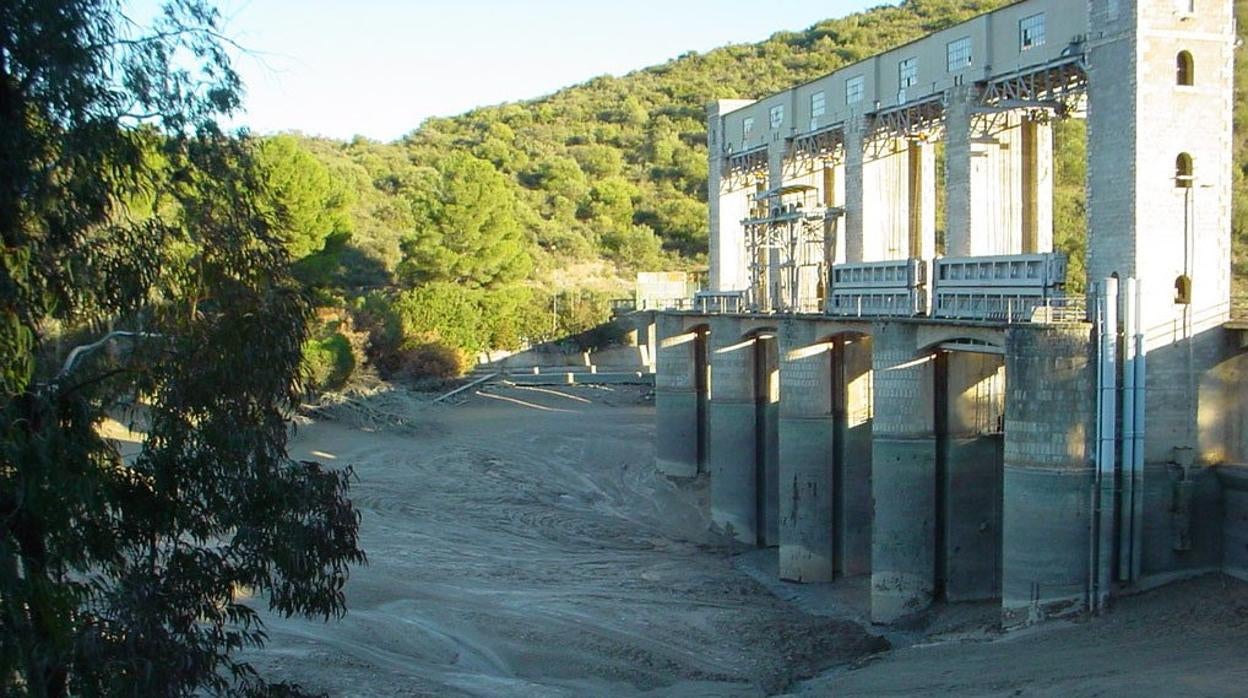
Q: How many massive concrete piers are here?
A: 5